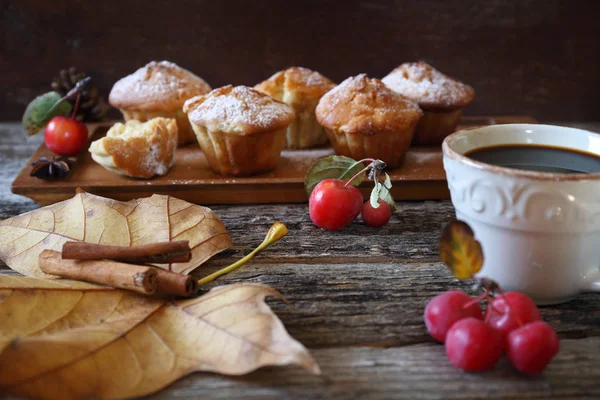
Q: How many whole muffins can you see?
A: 5